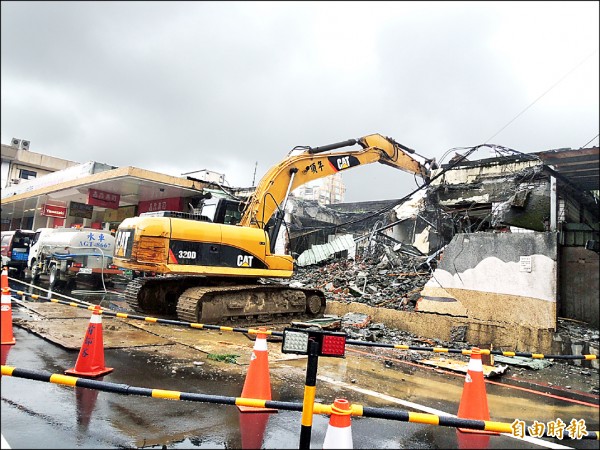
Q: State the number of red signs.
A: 3